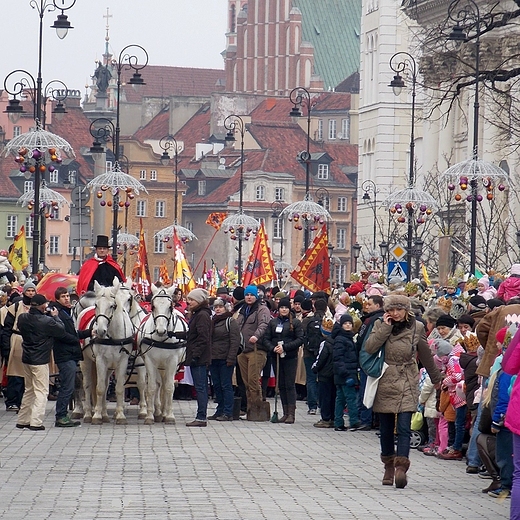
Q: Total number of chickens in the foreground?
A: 0